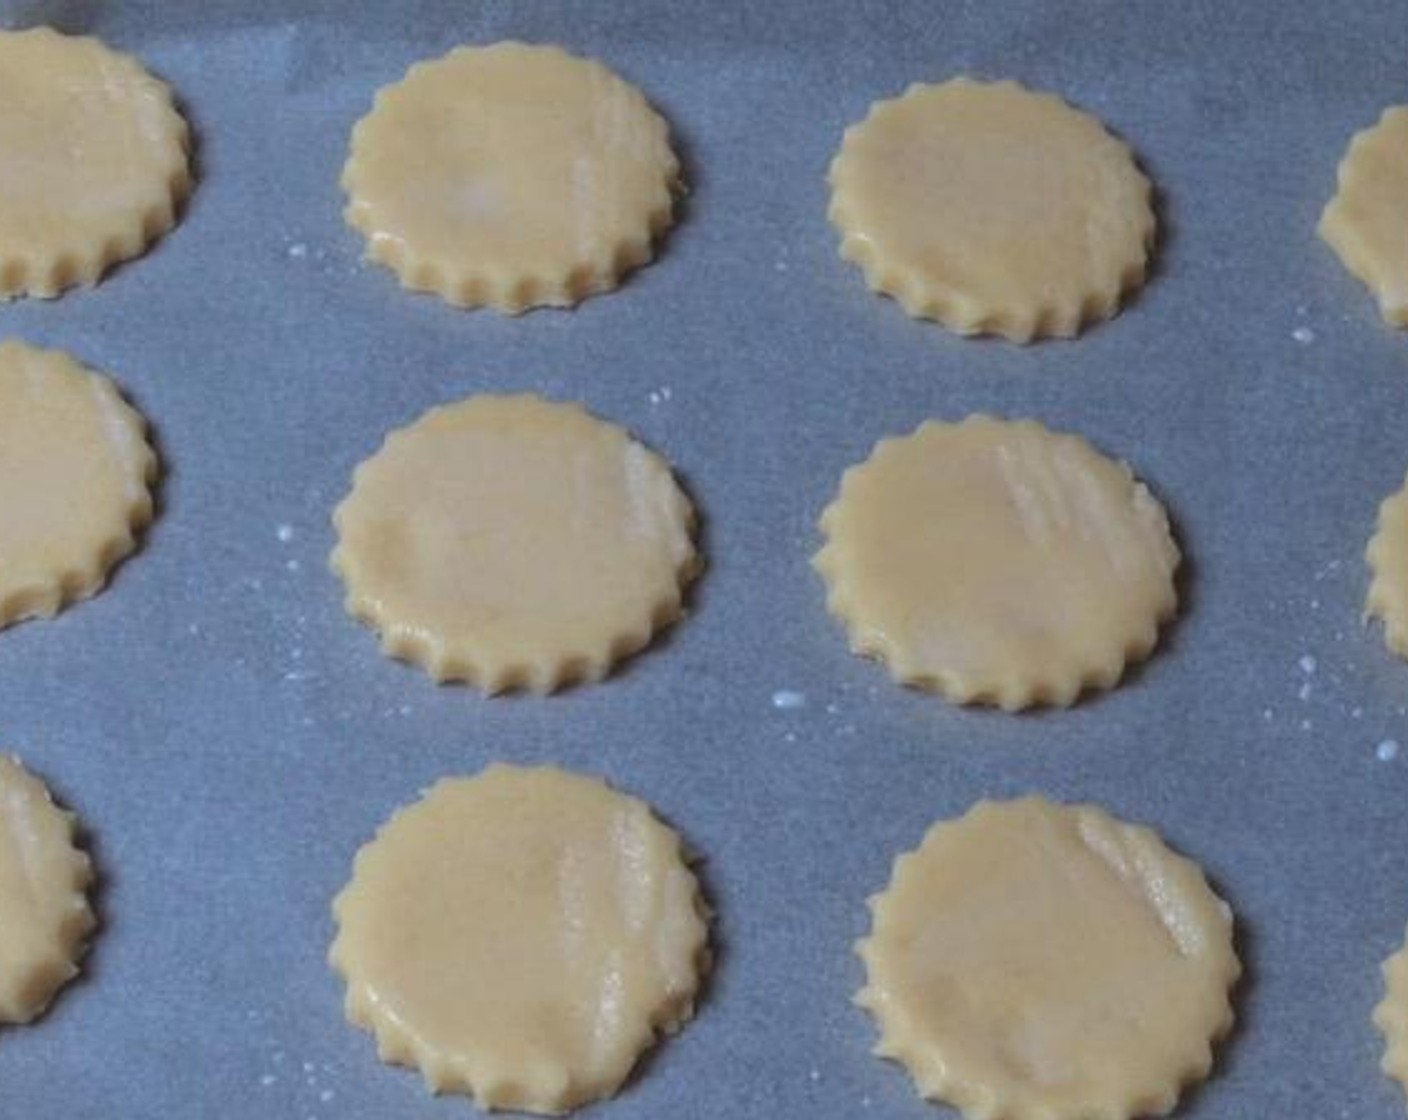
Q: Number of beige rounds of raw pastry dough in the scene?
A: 12